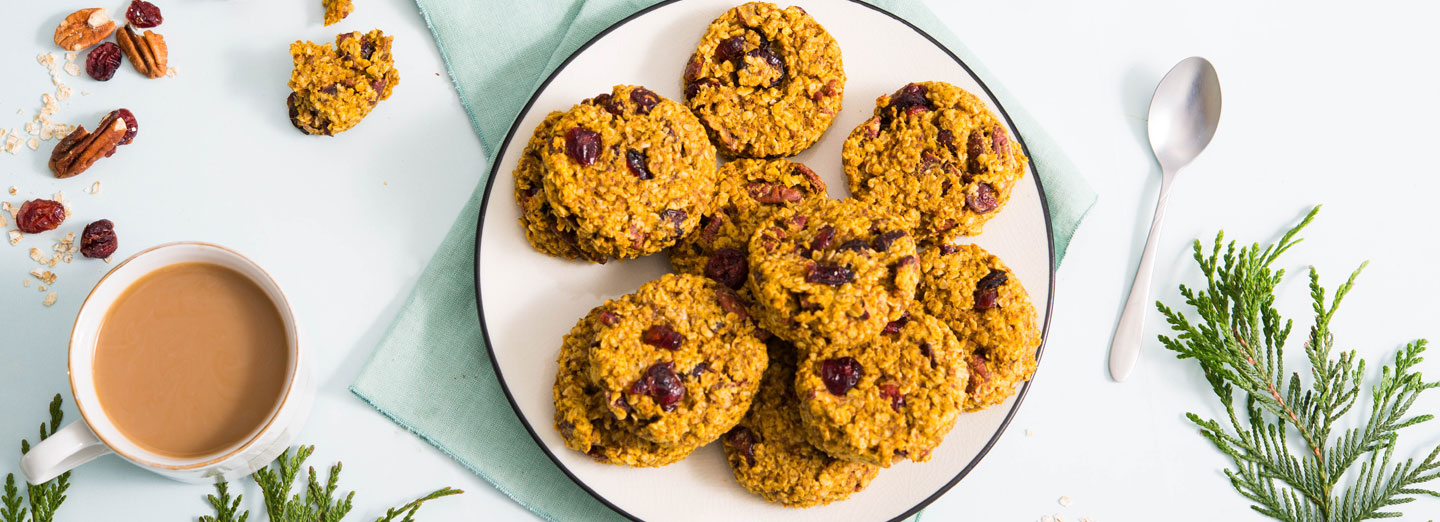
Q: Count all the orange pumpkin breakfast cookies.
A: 11